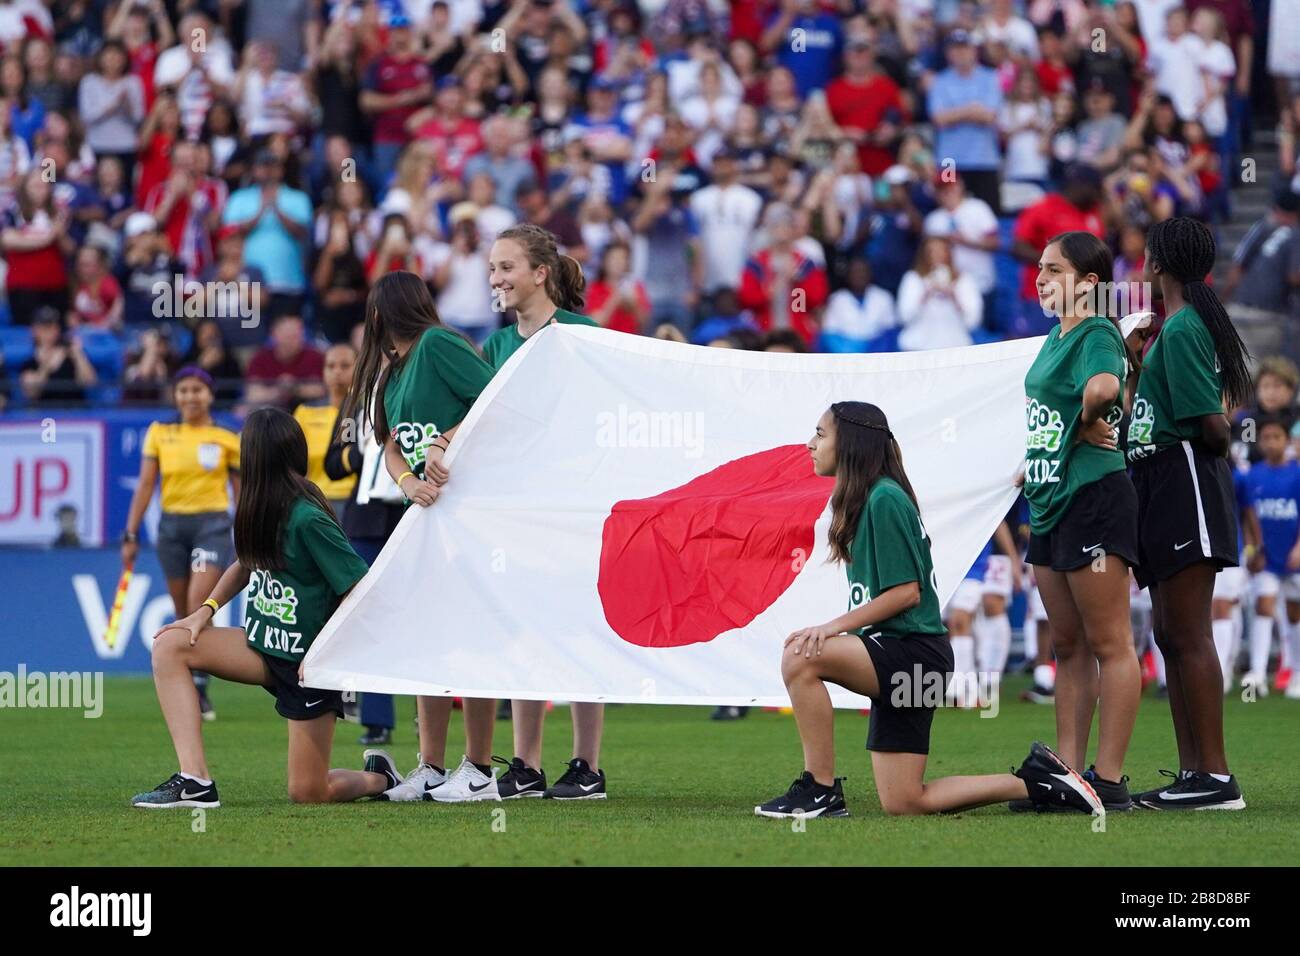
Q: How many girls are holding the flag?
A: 6